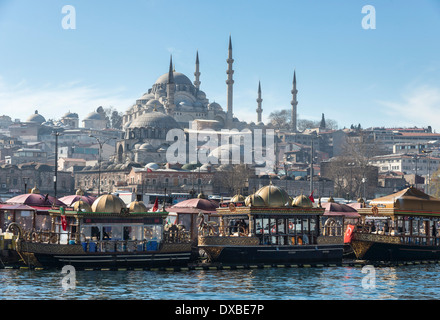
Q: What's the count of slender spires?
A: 5